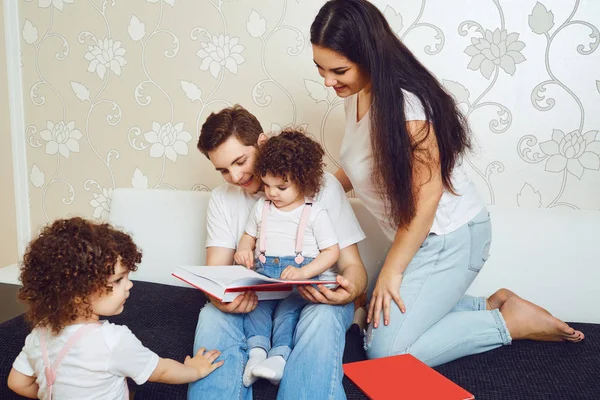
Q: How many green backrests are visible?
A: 0